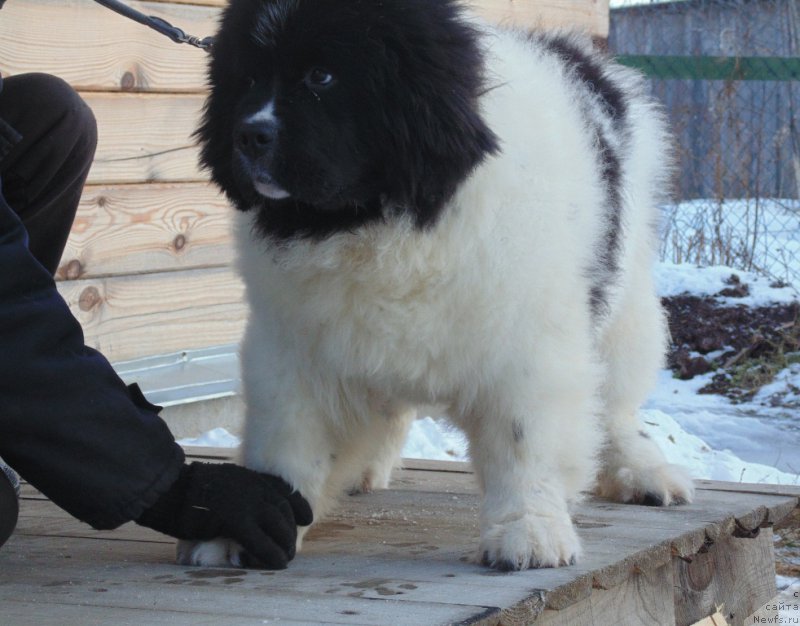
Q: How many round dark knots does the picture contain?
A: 5